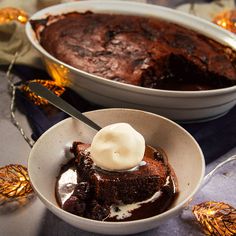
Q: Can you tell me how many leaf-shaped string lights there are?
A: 5